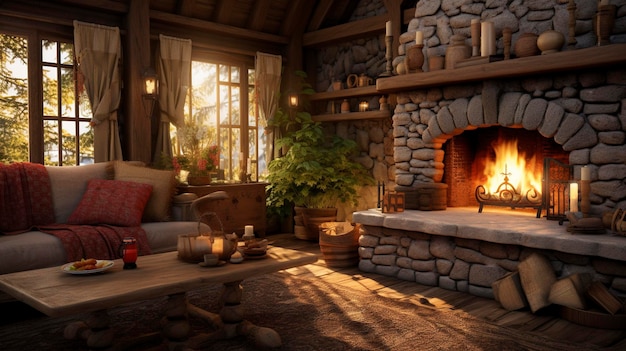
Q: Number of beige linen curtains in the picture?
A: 3